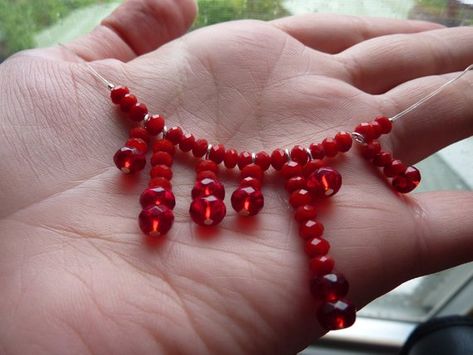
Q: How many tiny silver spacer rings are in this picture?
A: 7